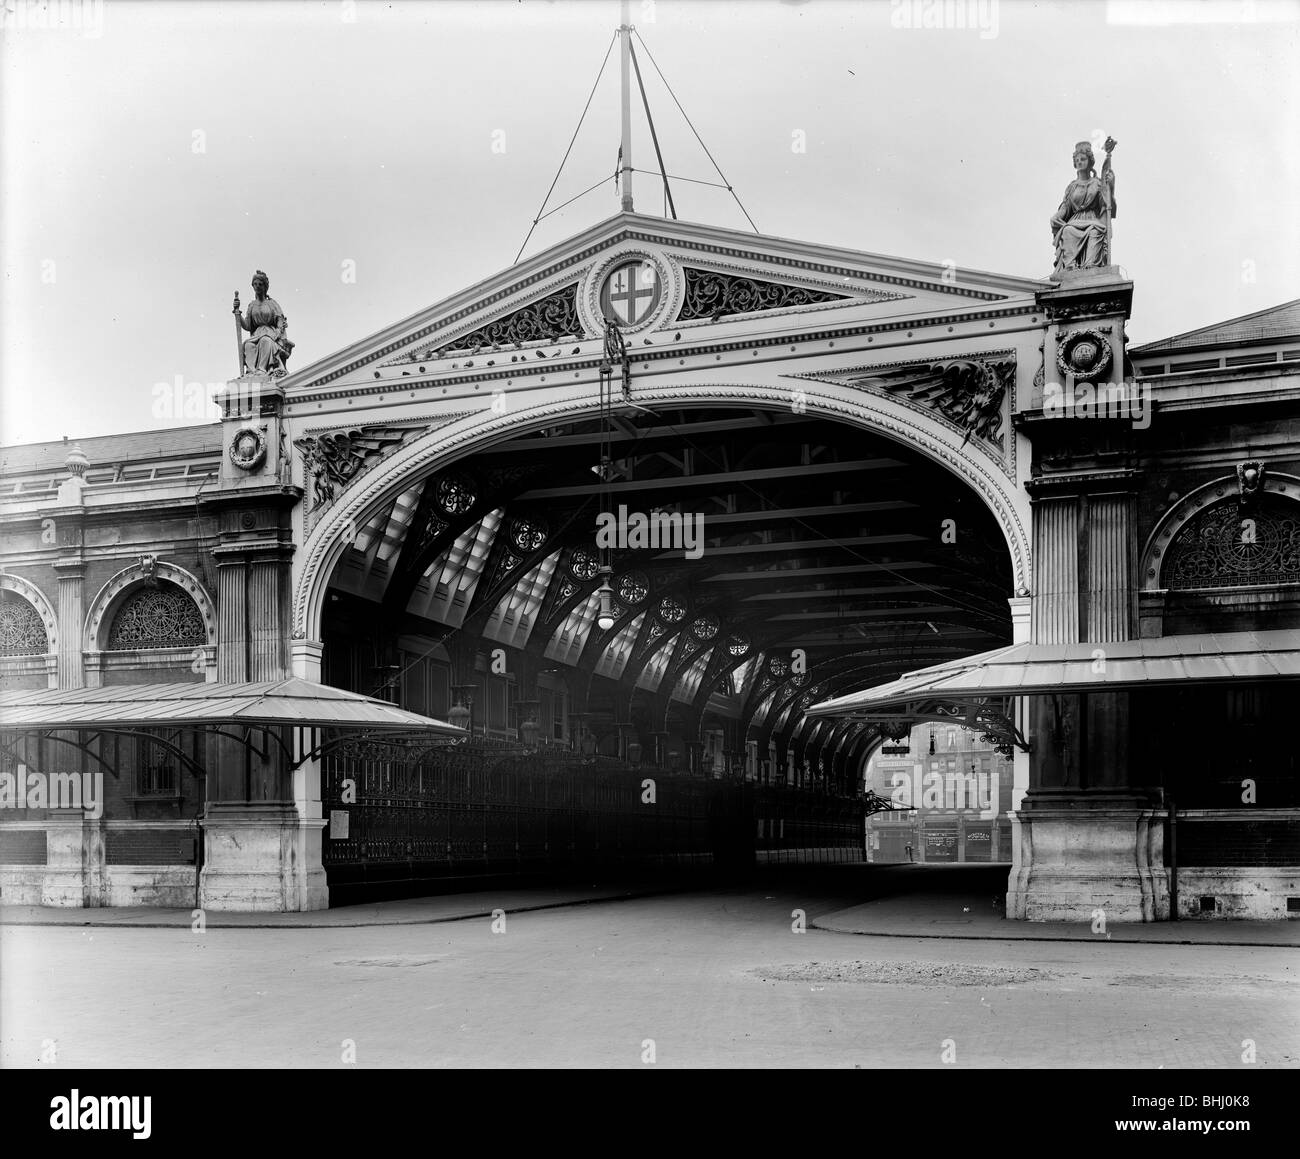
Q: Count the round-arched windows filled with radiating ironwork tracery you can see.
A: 3